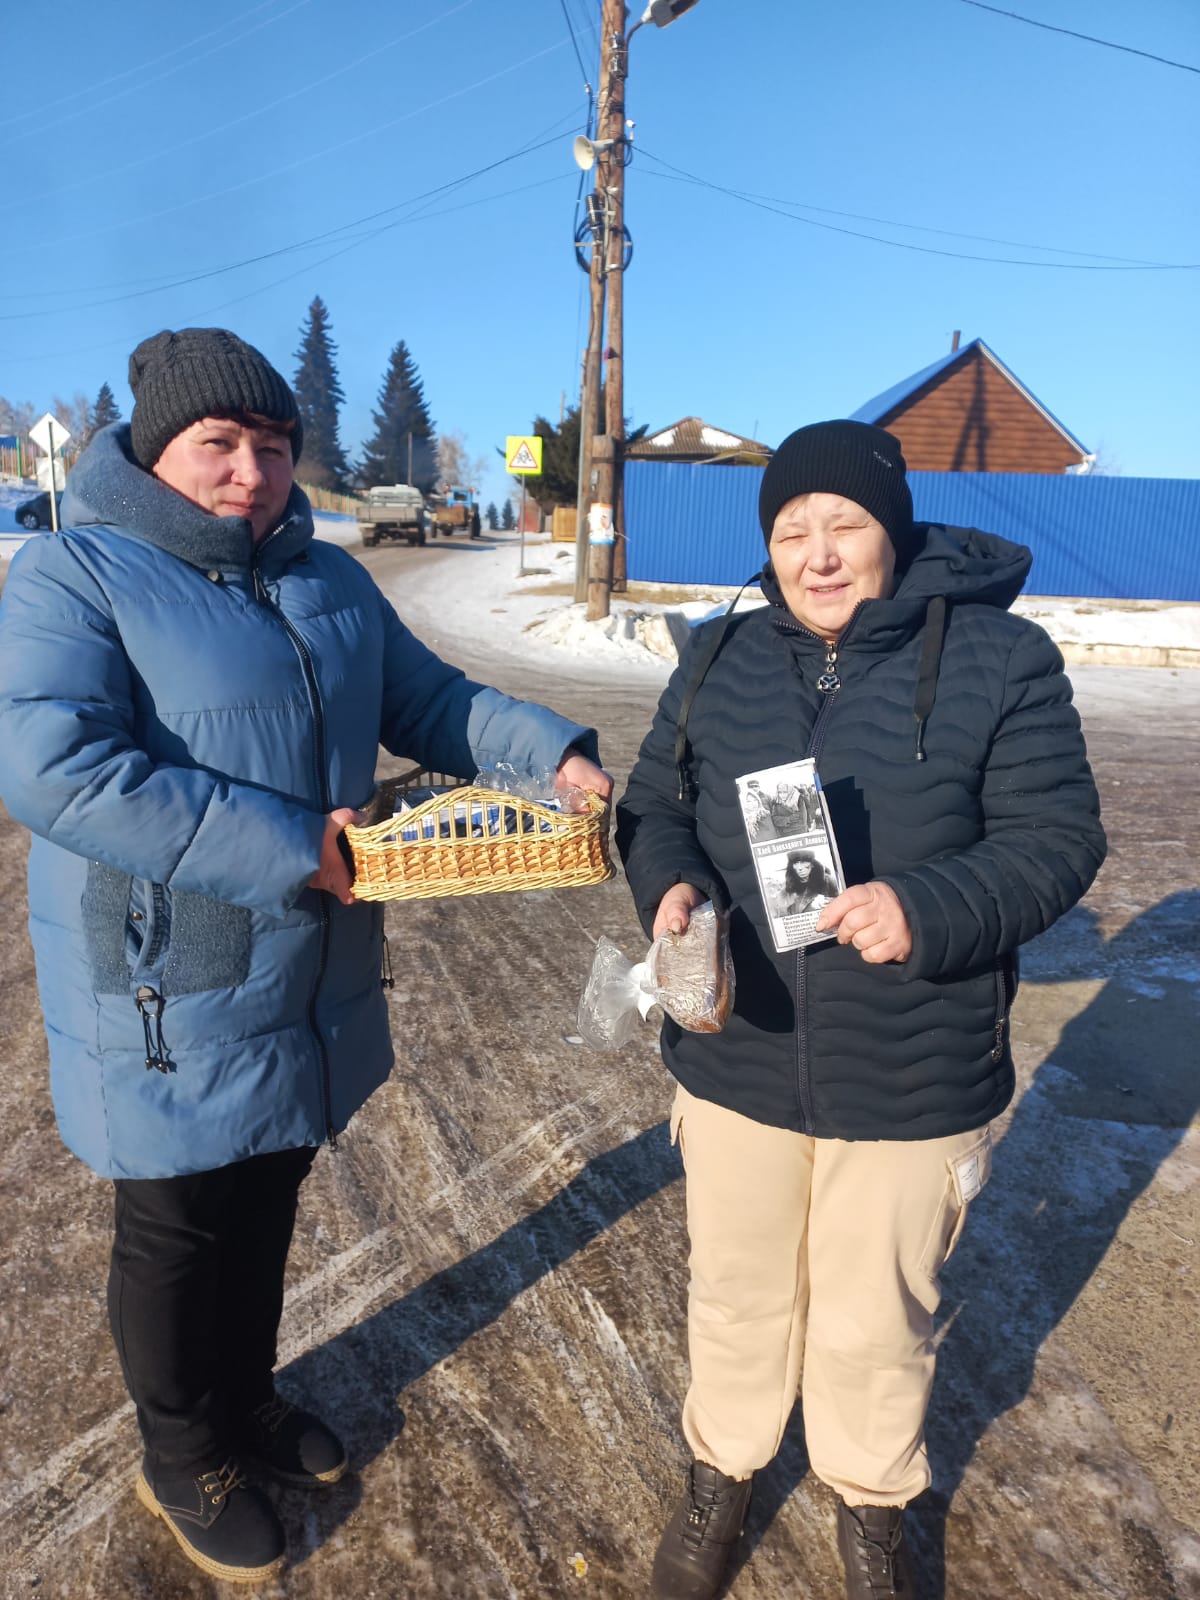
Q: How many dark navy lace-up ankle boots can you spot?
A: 2